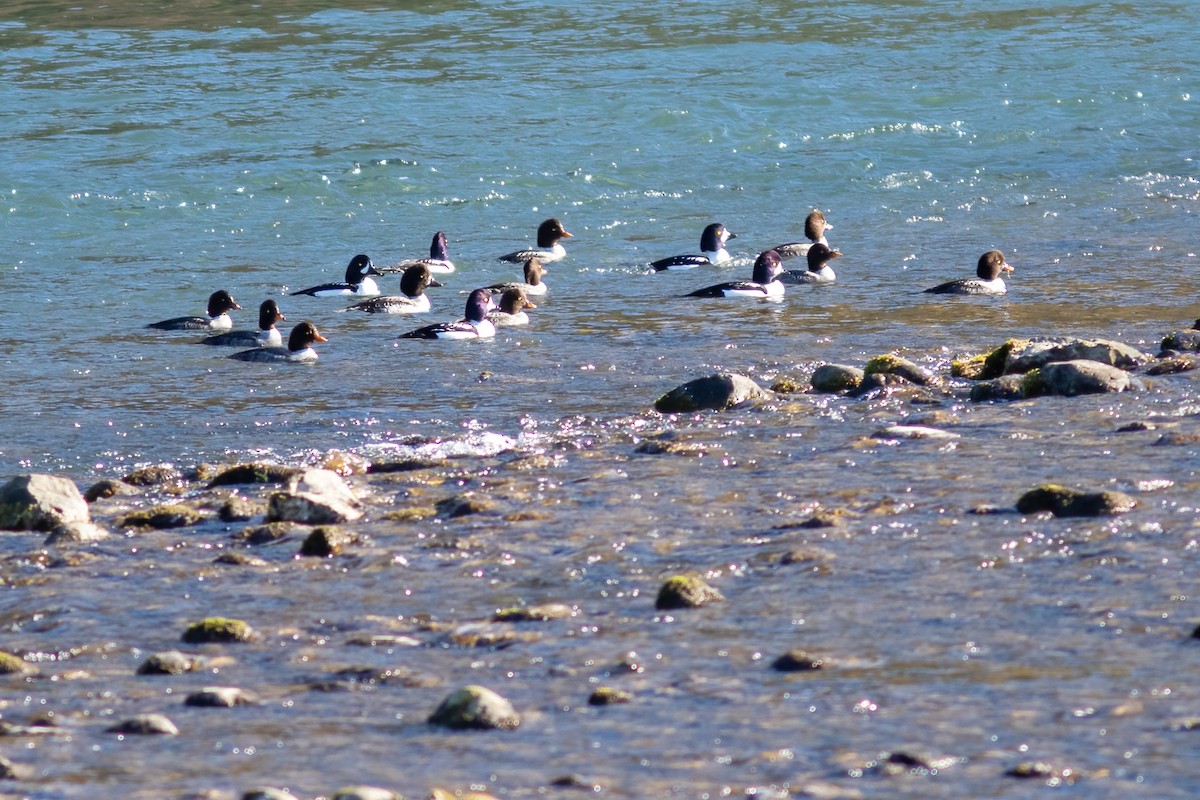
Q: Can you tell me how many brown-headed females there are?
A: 10